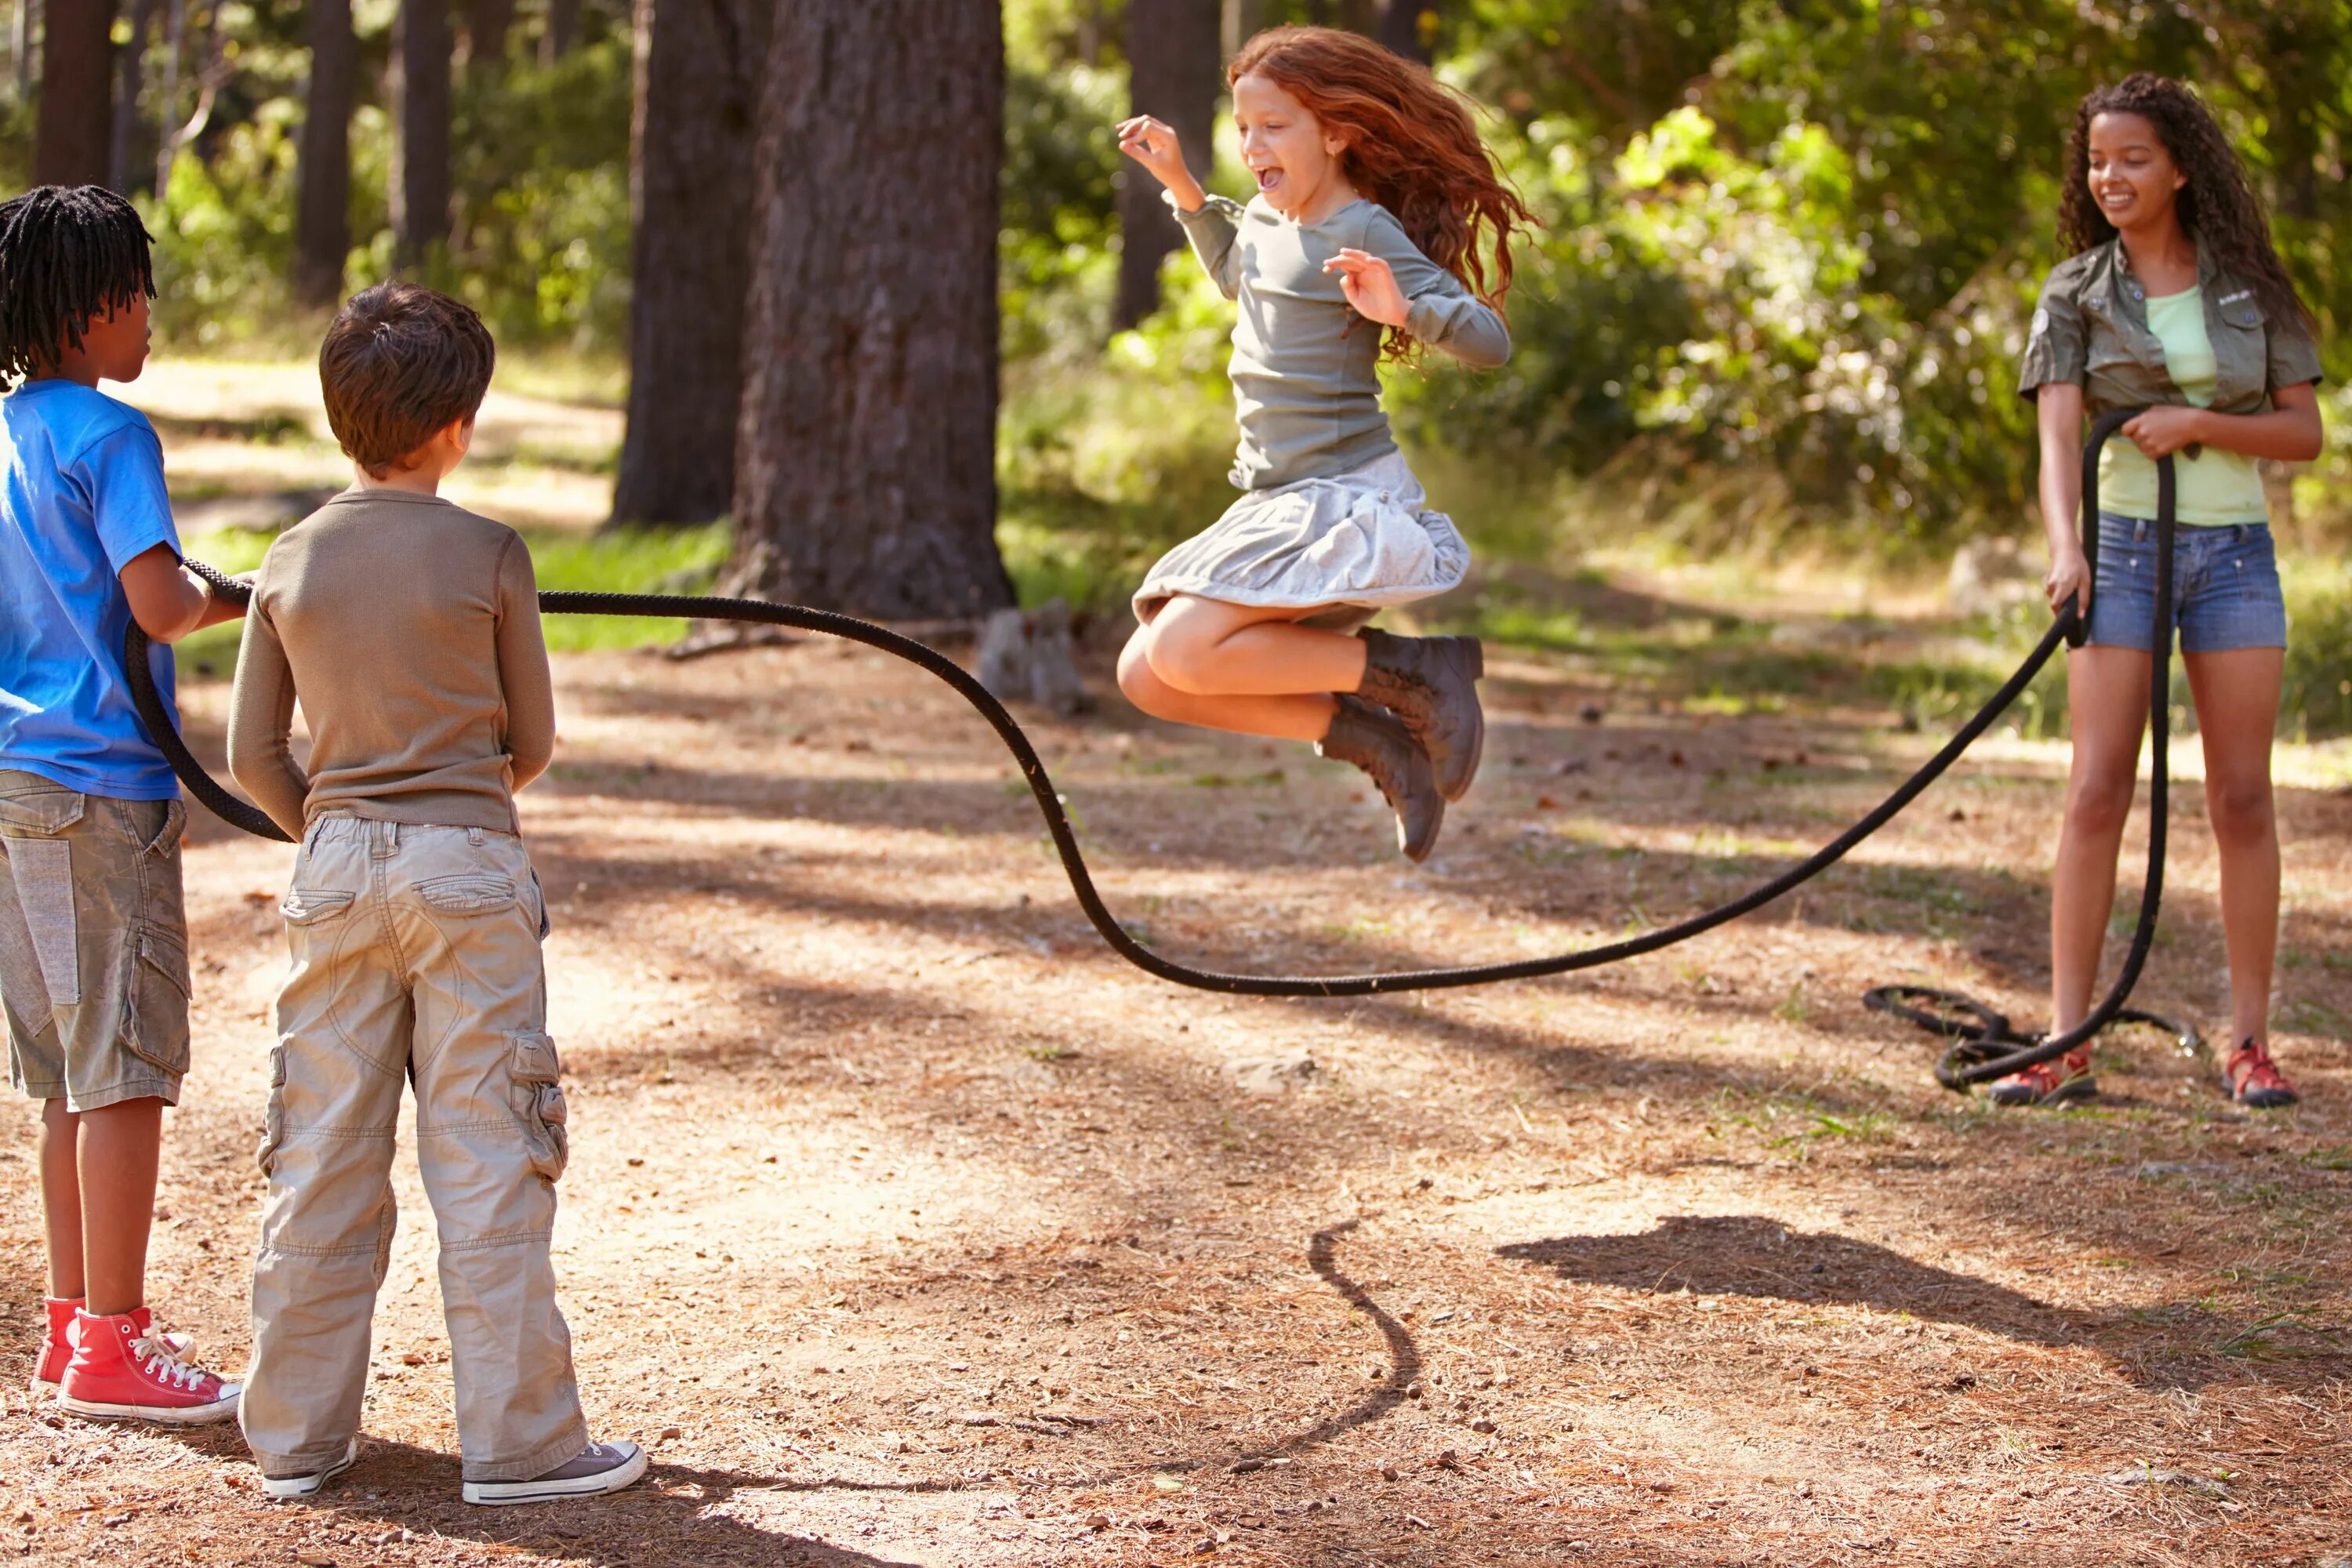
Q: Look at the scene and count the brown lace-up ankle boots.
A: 2